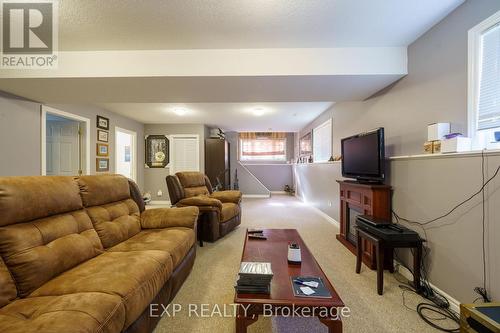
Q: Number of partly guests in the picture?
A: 0